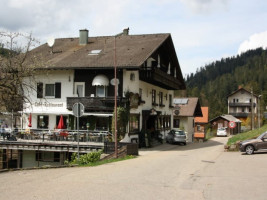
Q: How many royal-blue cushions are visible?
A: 0